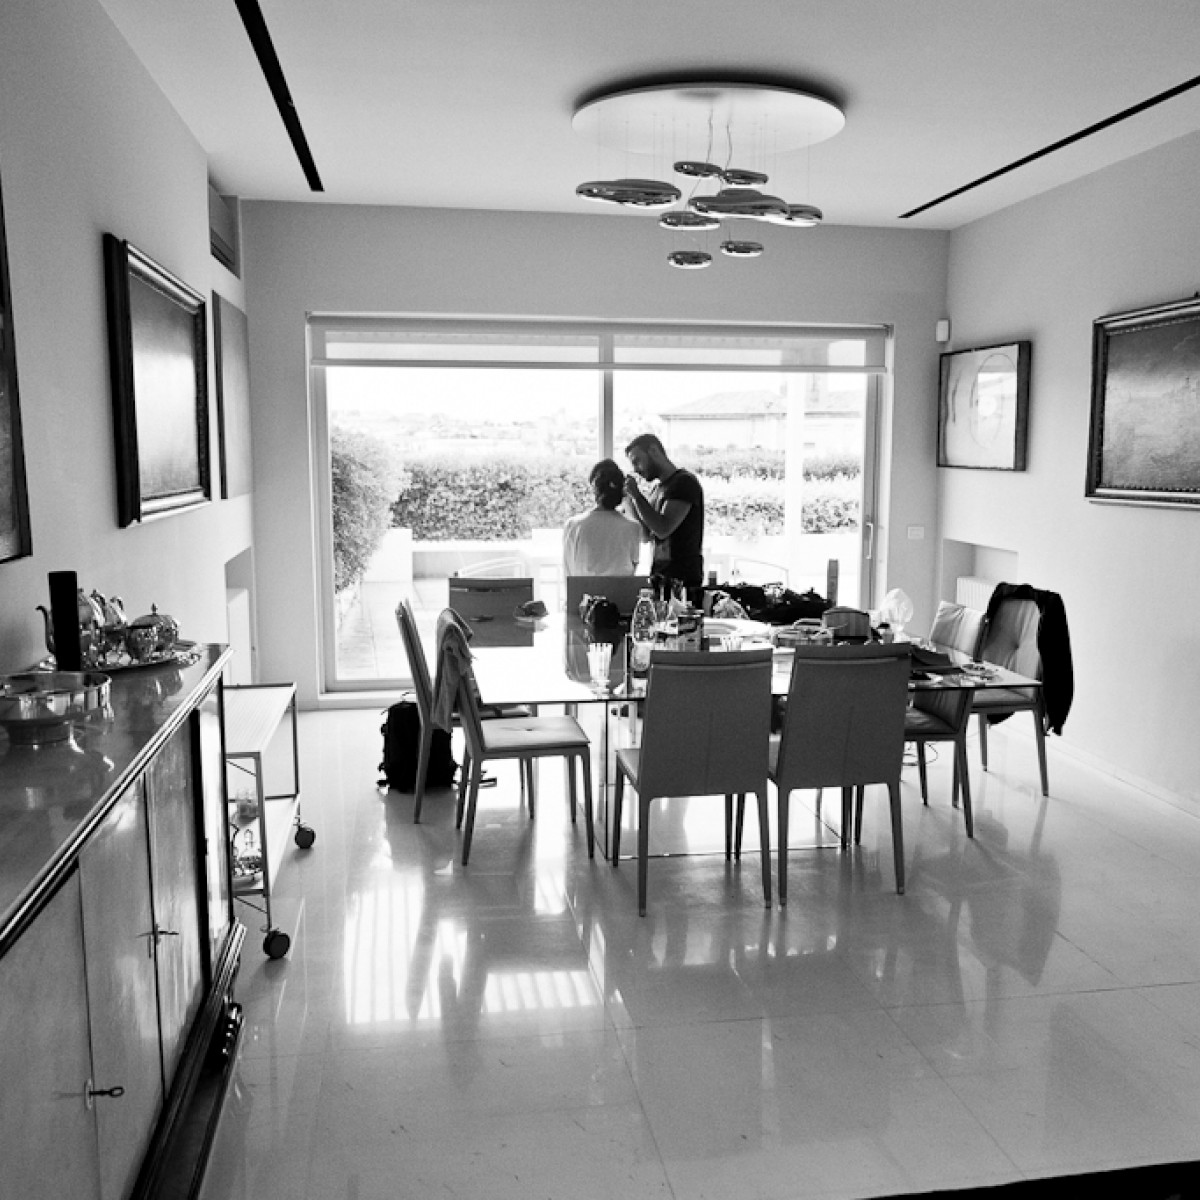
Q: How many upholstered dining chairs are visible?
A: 8